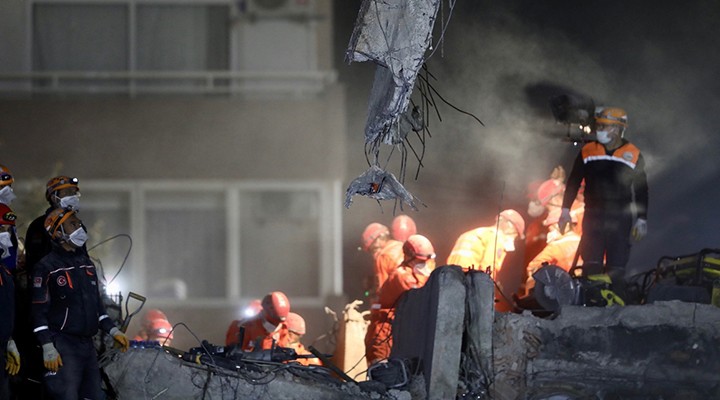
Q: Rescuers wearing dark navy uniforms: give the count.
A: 5